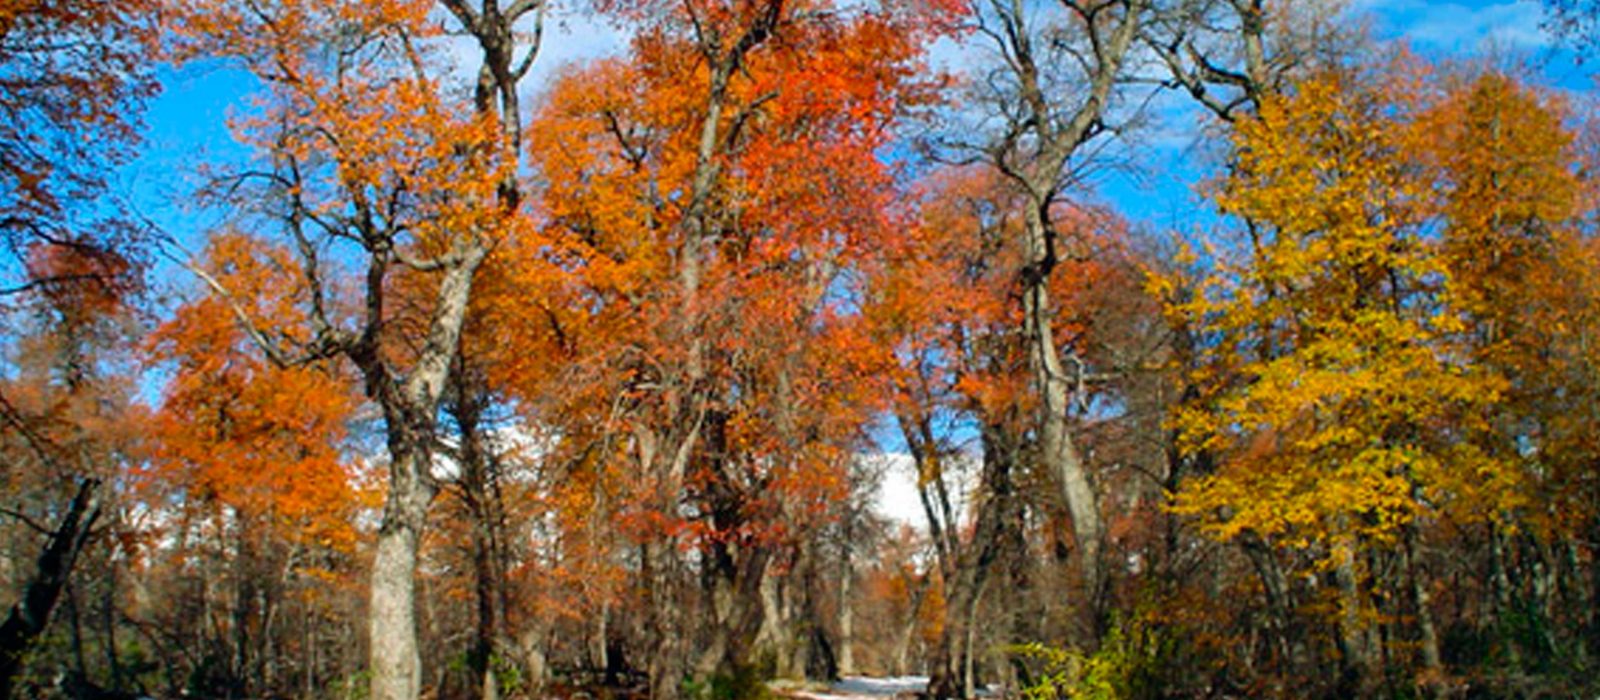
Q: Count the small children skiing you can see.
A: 0